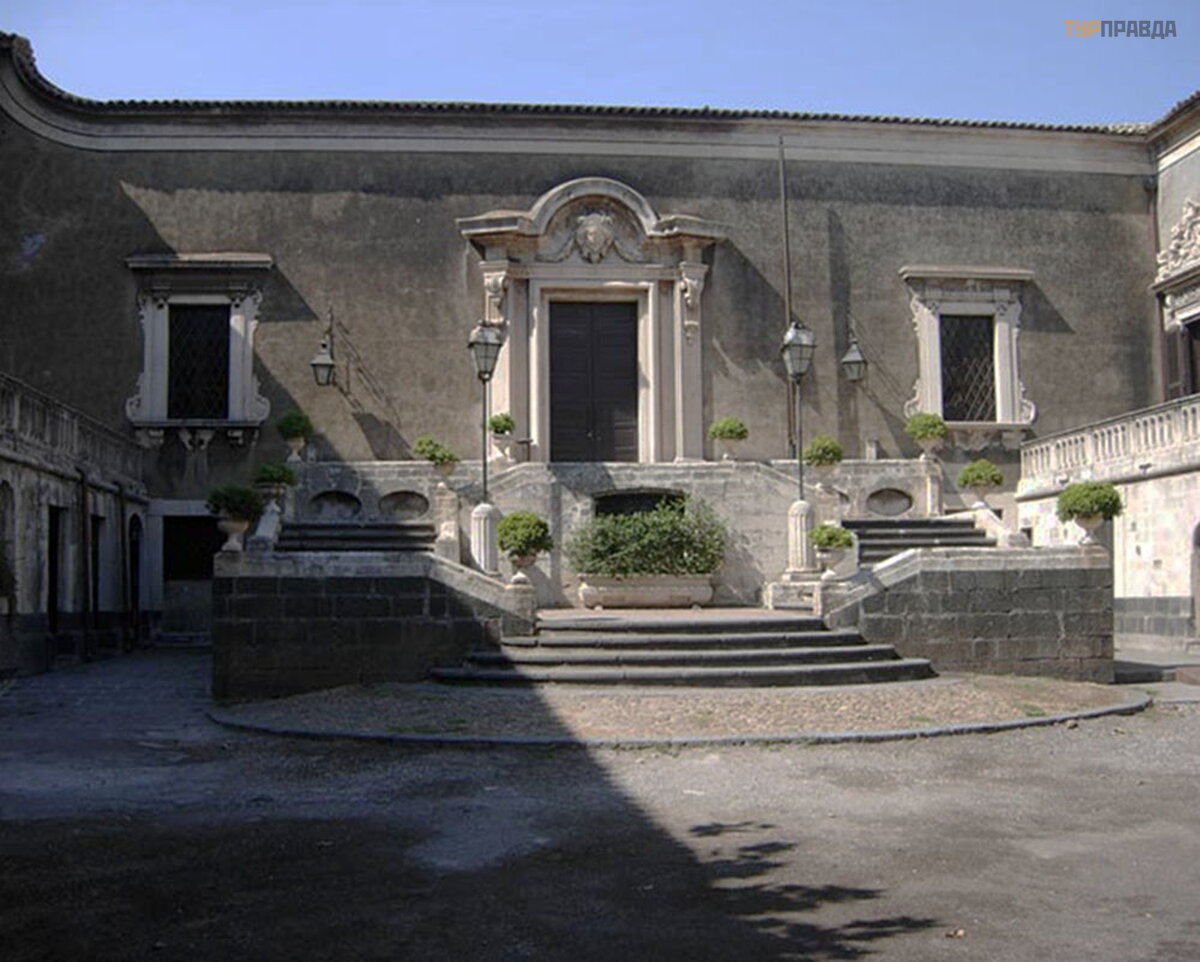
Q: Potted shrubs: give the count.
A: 13